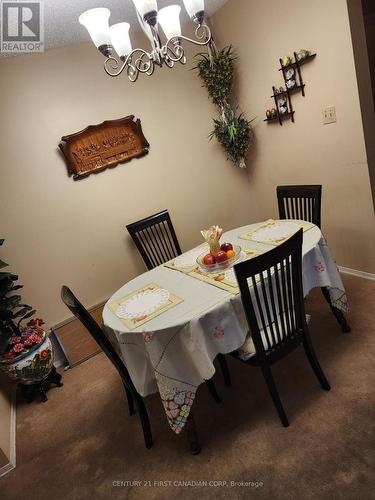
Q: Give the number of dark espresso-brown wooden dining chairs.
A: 4